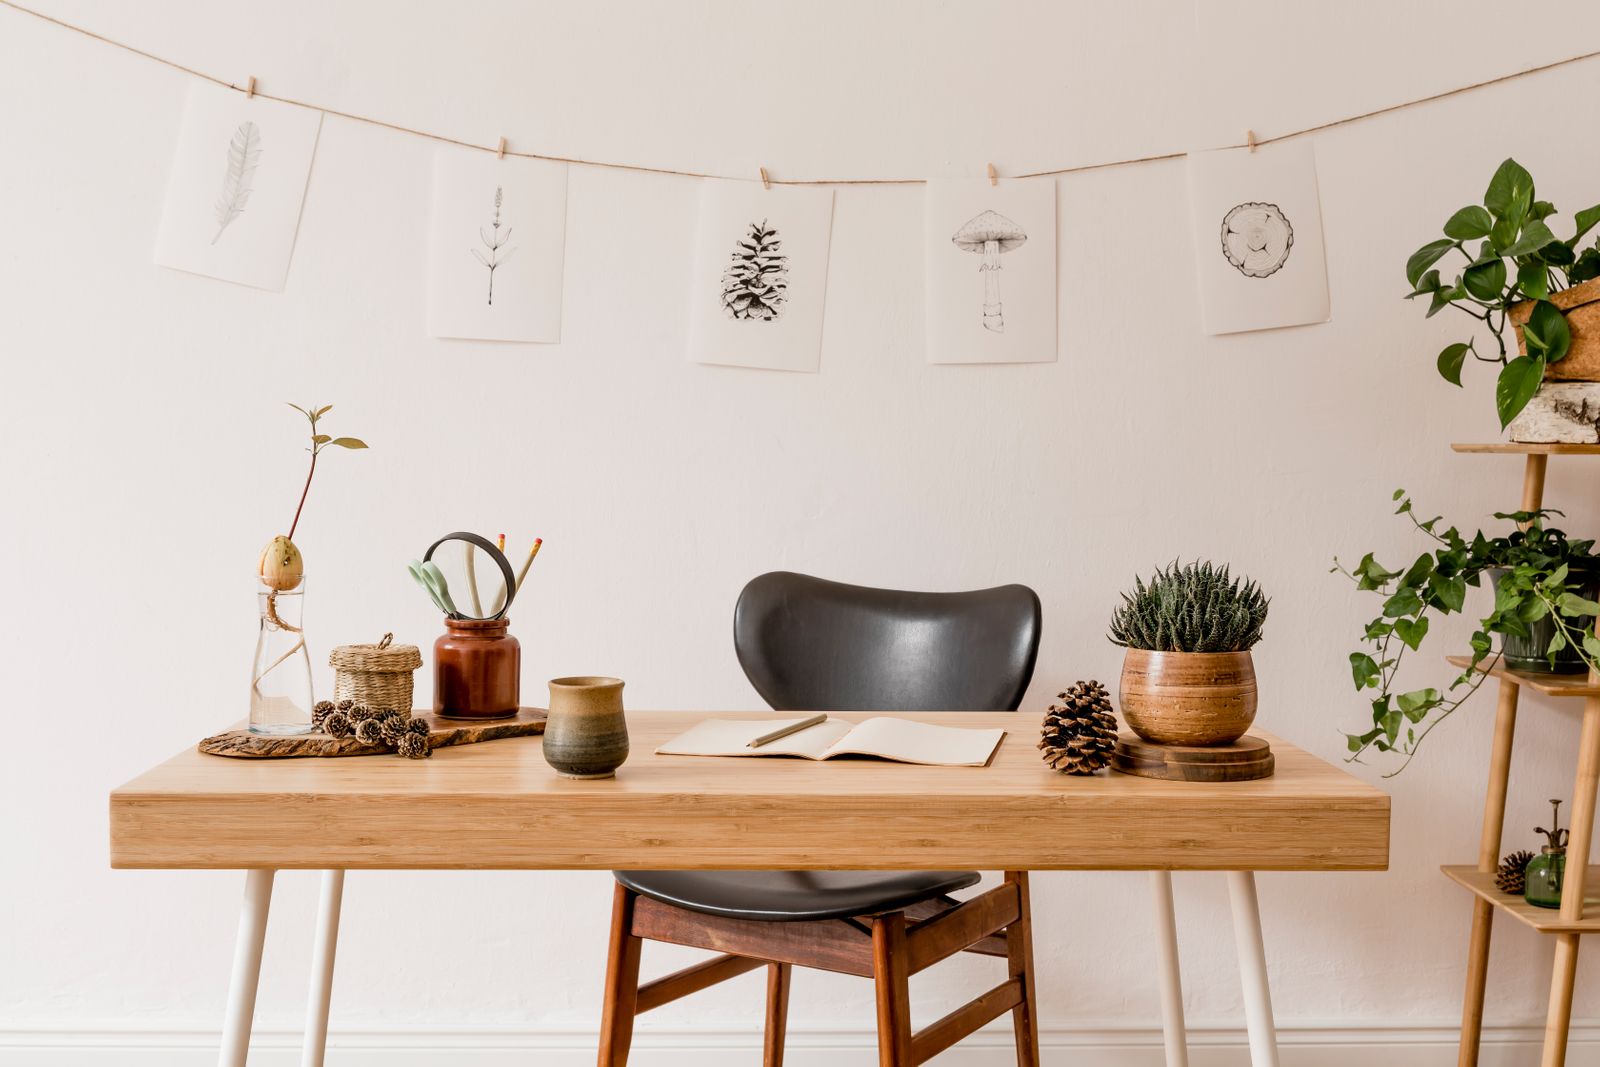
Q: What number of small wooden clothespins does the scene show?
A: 5